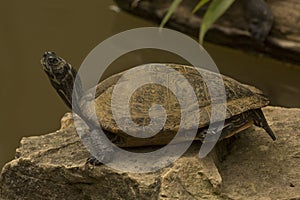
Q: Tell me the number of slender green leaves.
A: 3